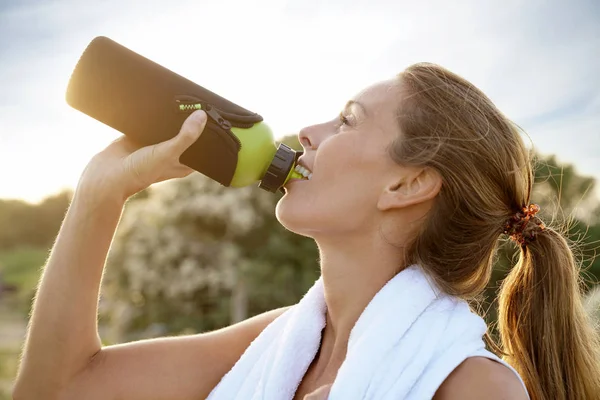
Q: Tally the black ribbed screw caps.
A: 1